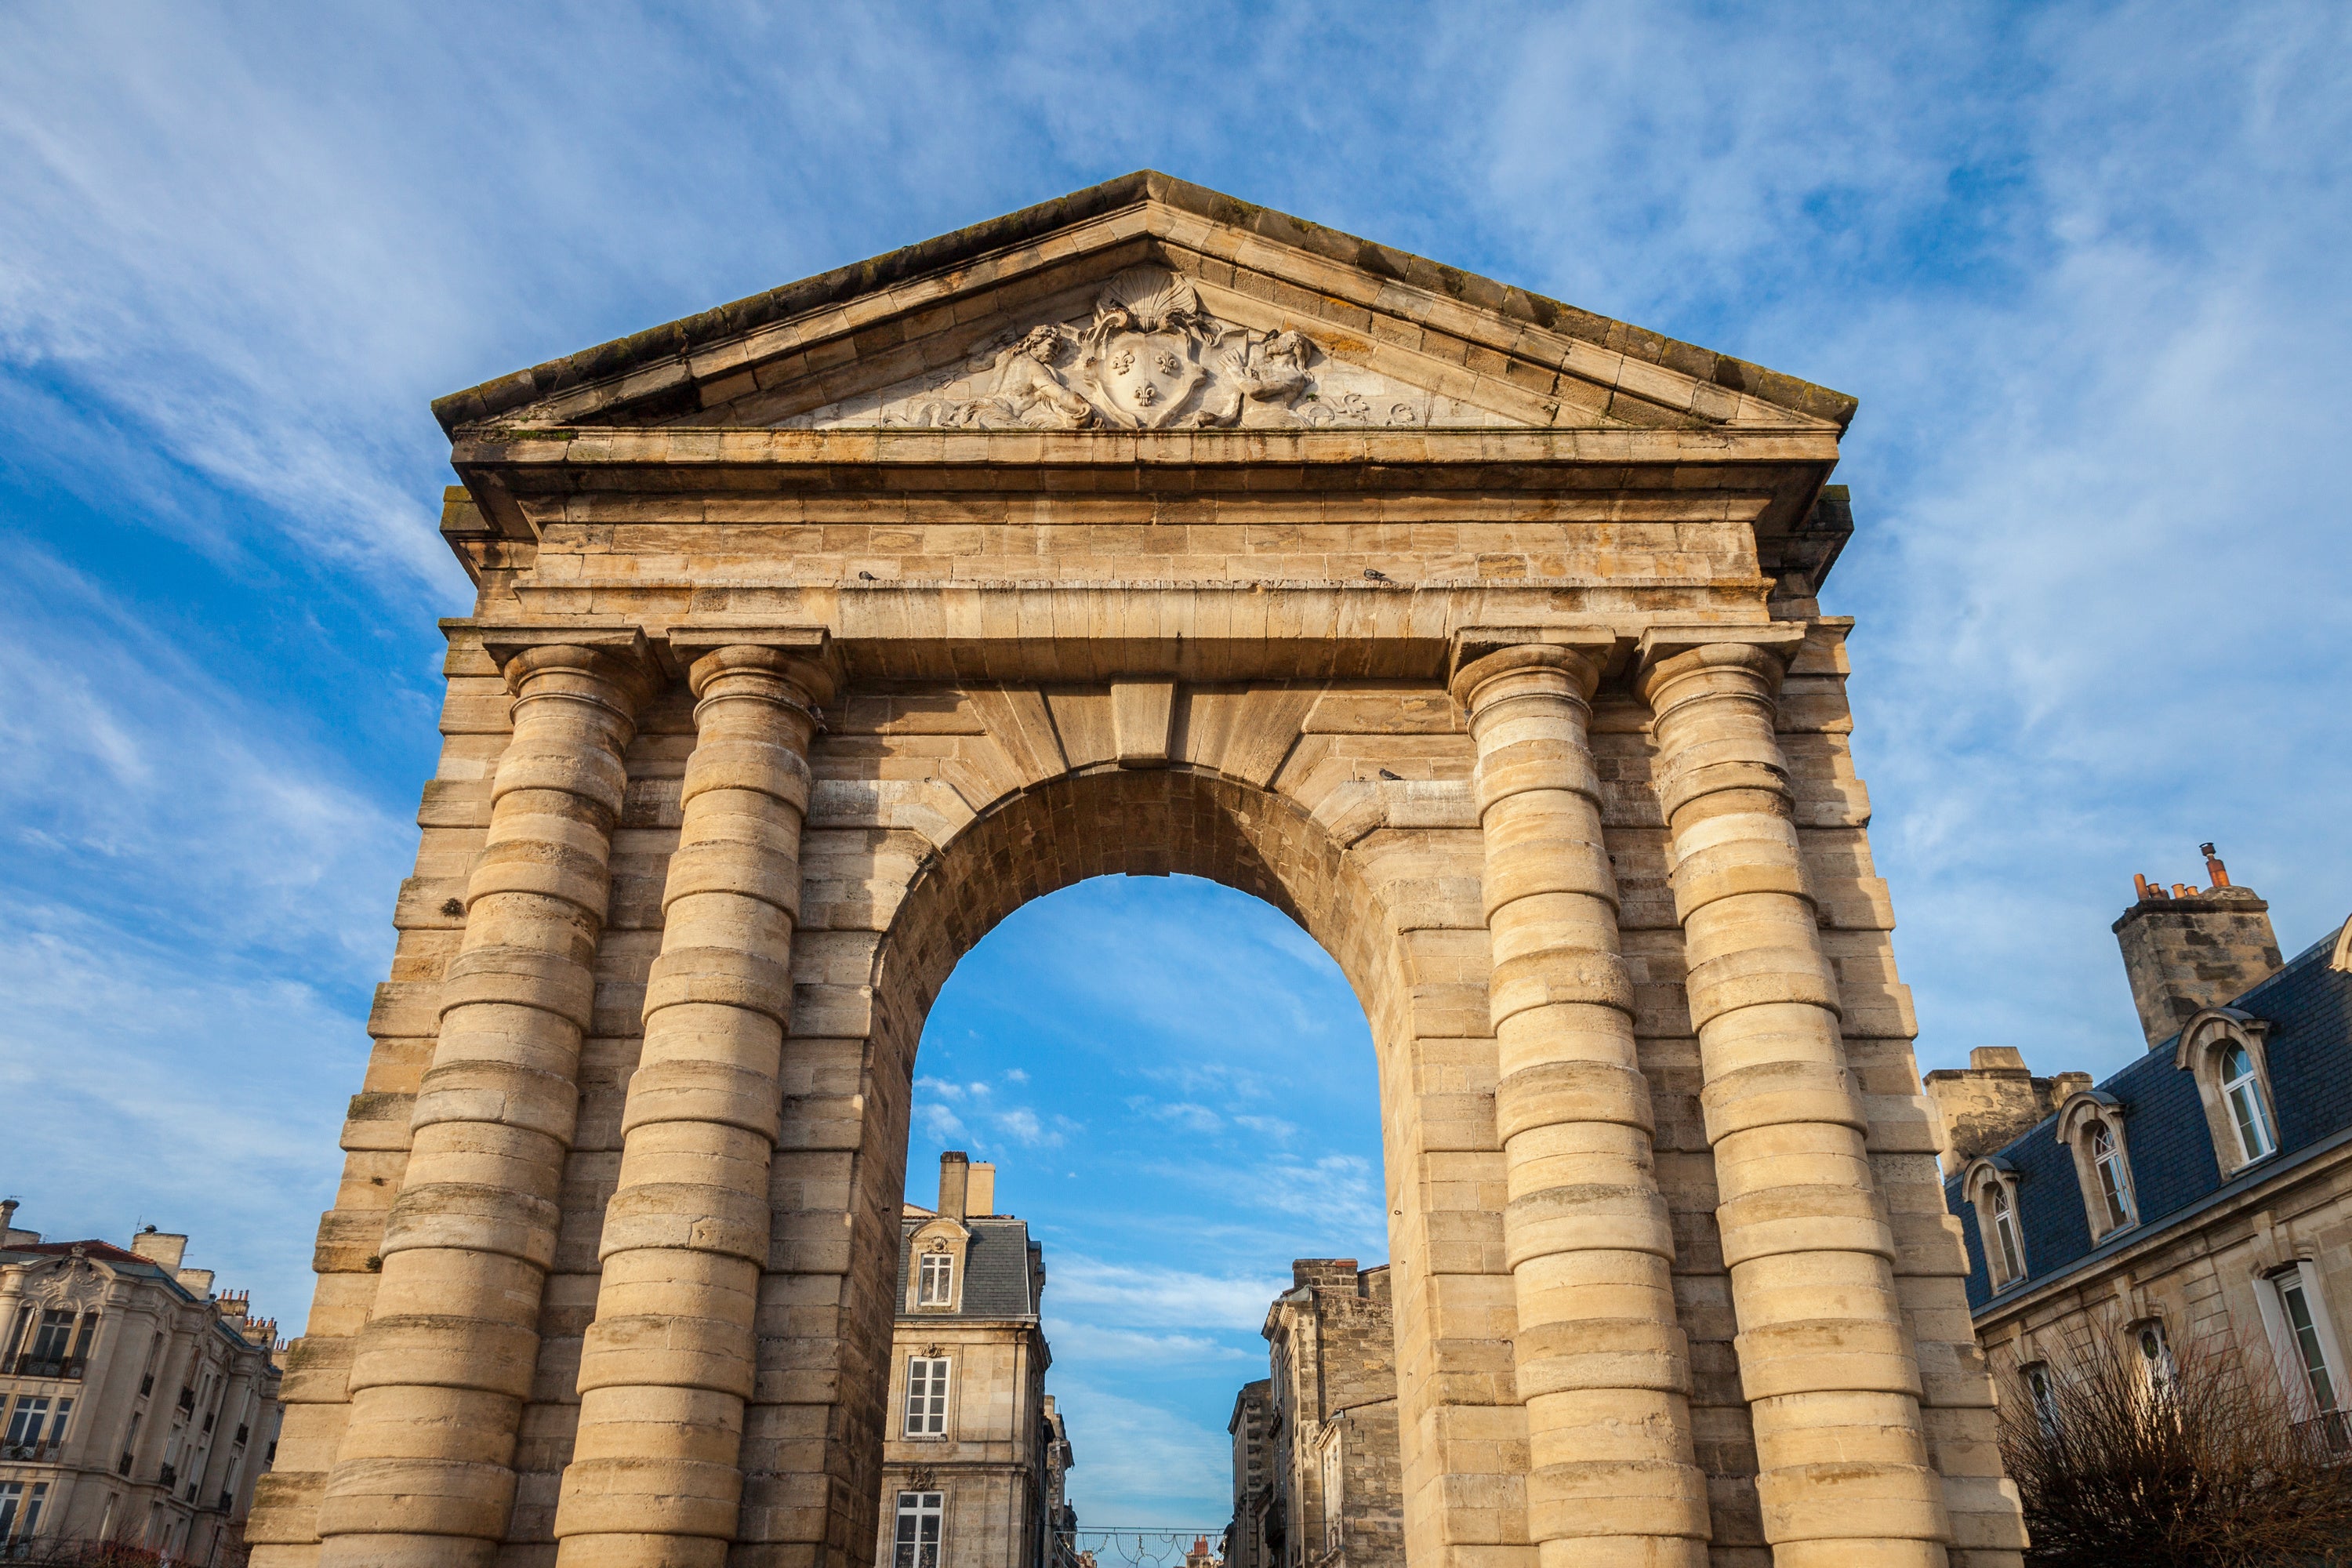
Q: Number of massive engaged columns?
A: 4